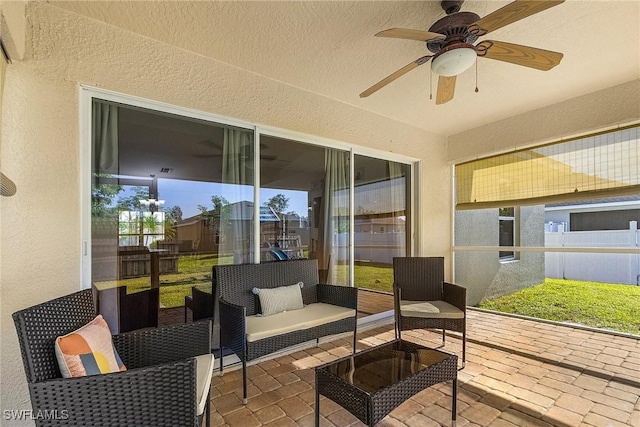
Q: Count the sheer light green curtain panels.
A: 4